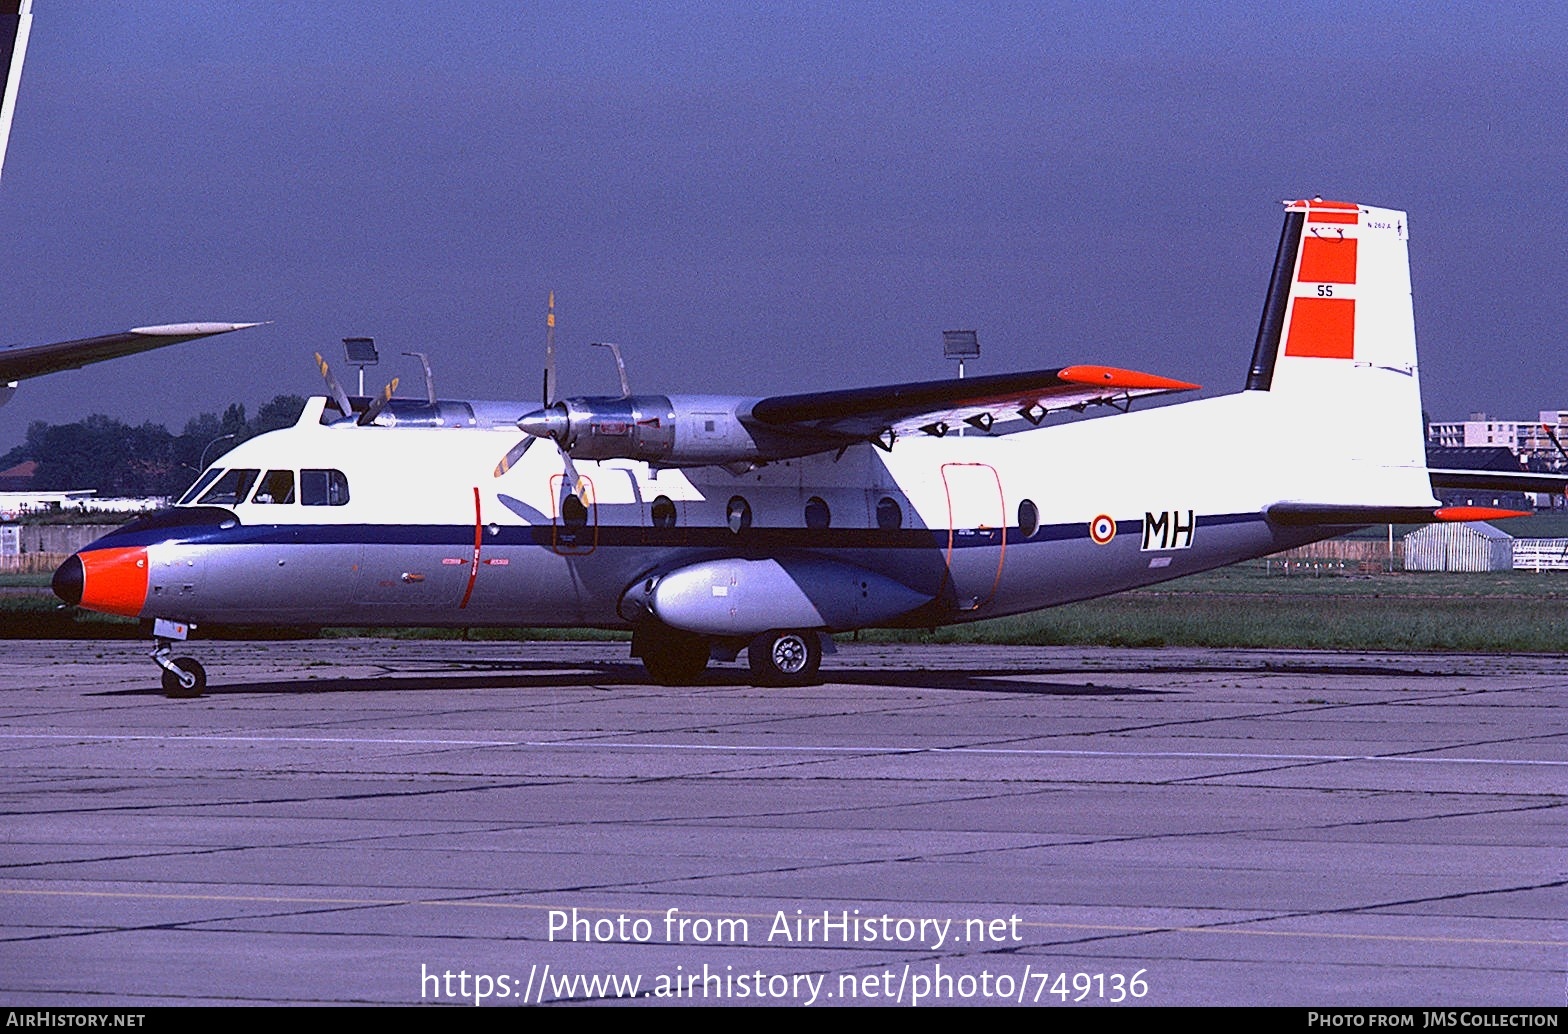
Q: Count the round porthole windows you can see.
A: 6